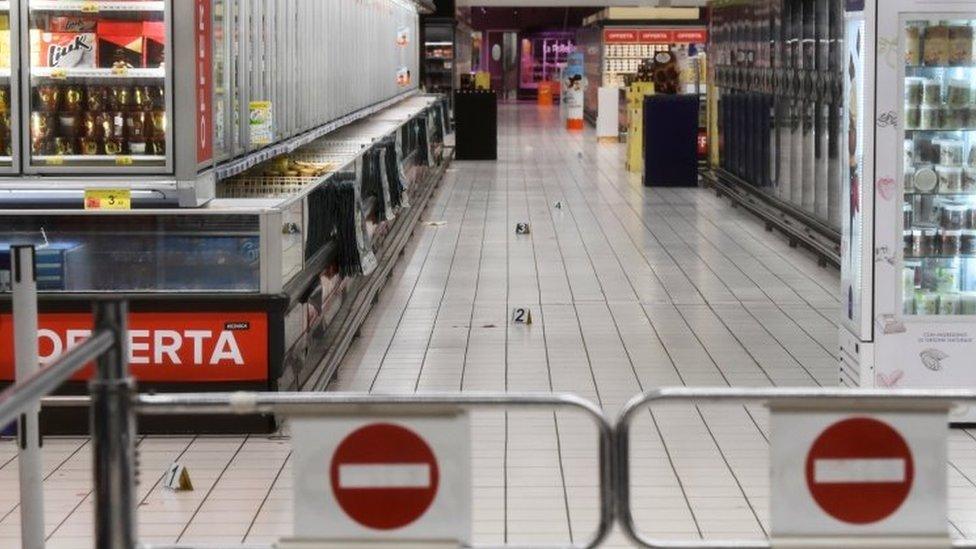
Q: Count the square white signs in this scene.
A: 2